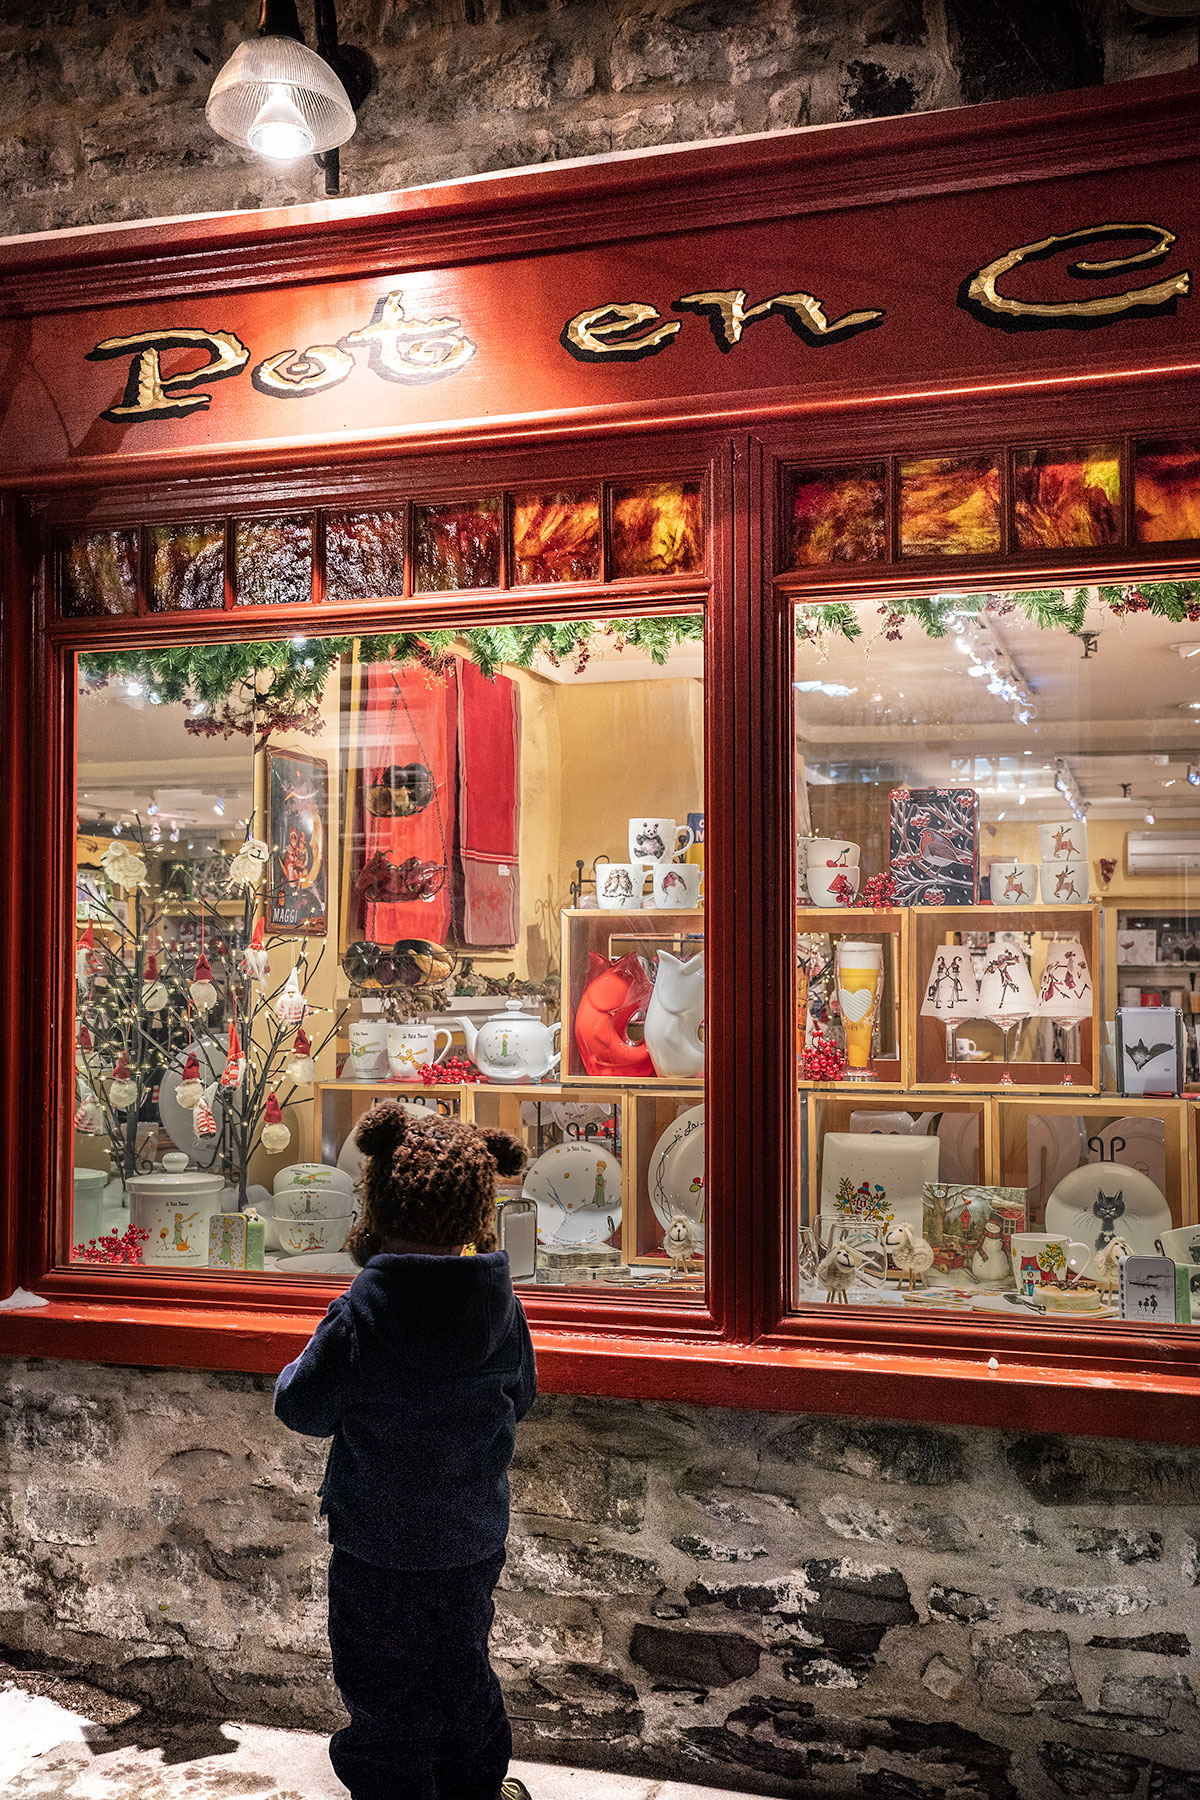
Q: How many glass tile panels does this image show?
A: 11